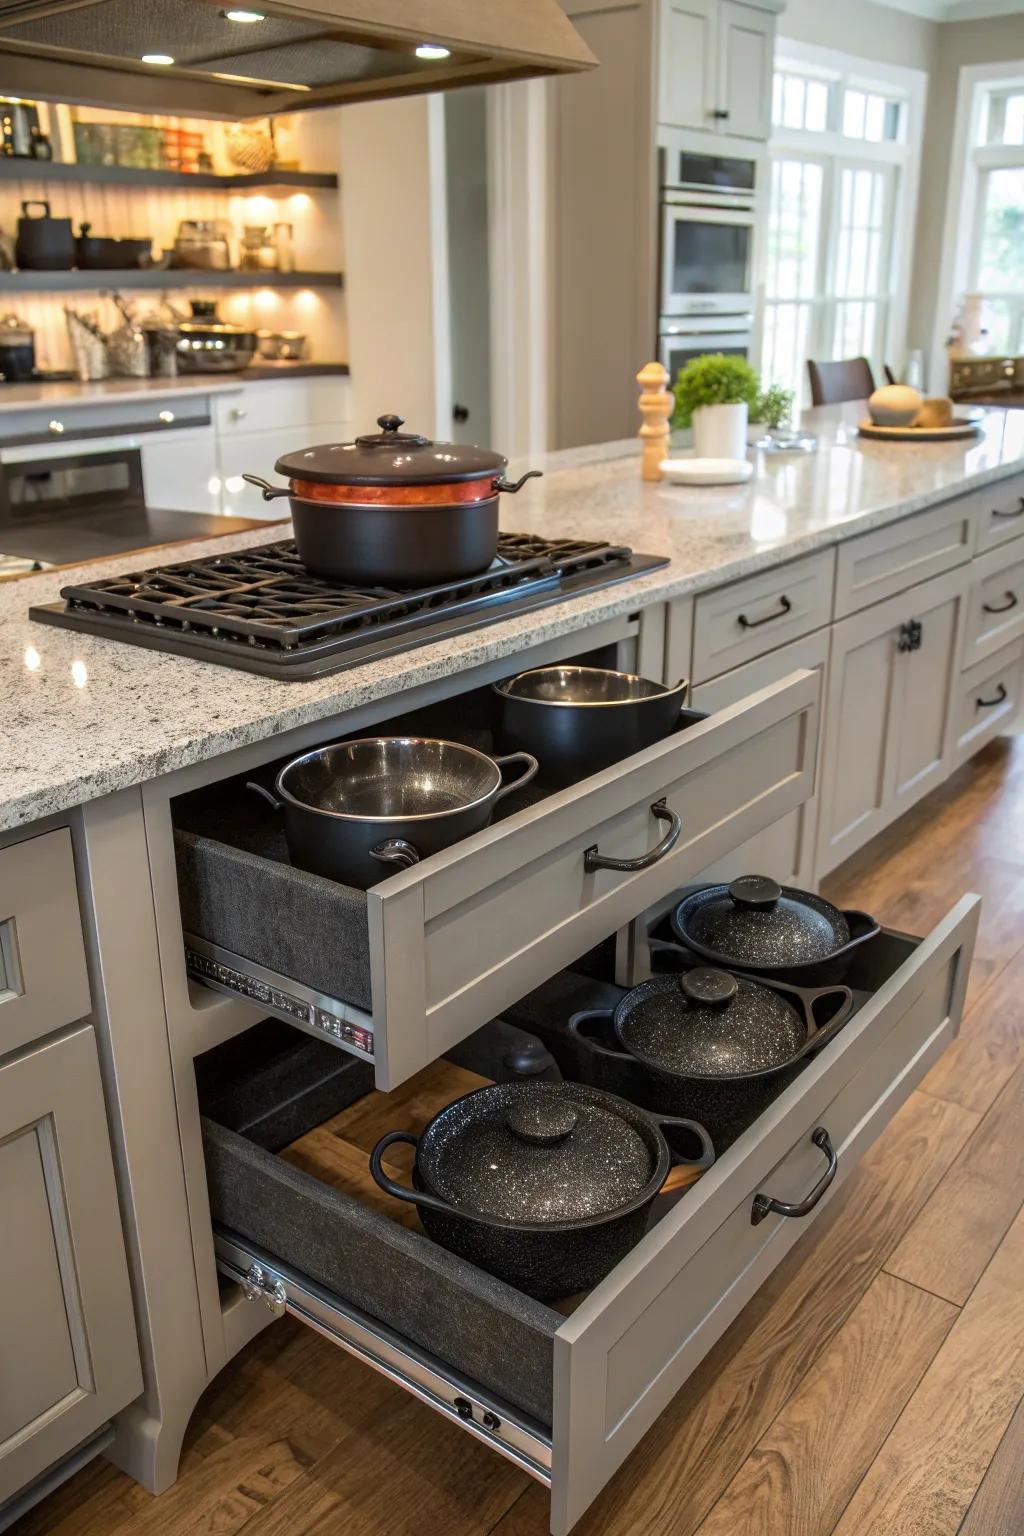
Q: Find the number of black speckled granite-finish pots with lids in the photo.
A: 3